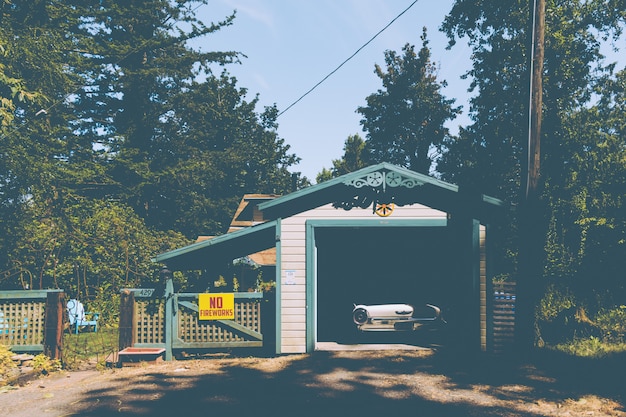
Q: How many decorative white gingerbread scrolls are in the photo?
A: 2